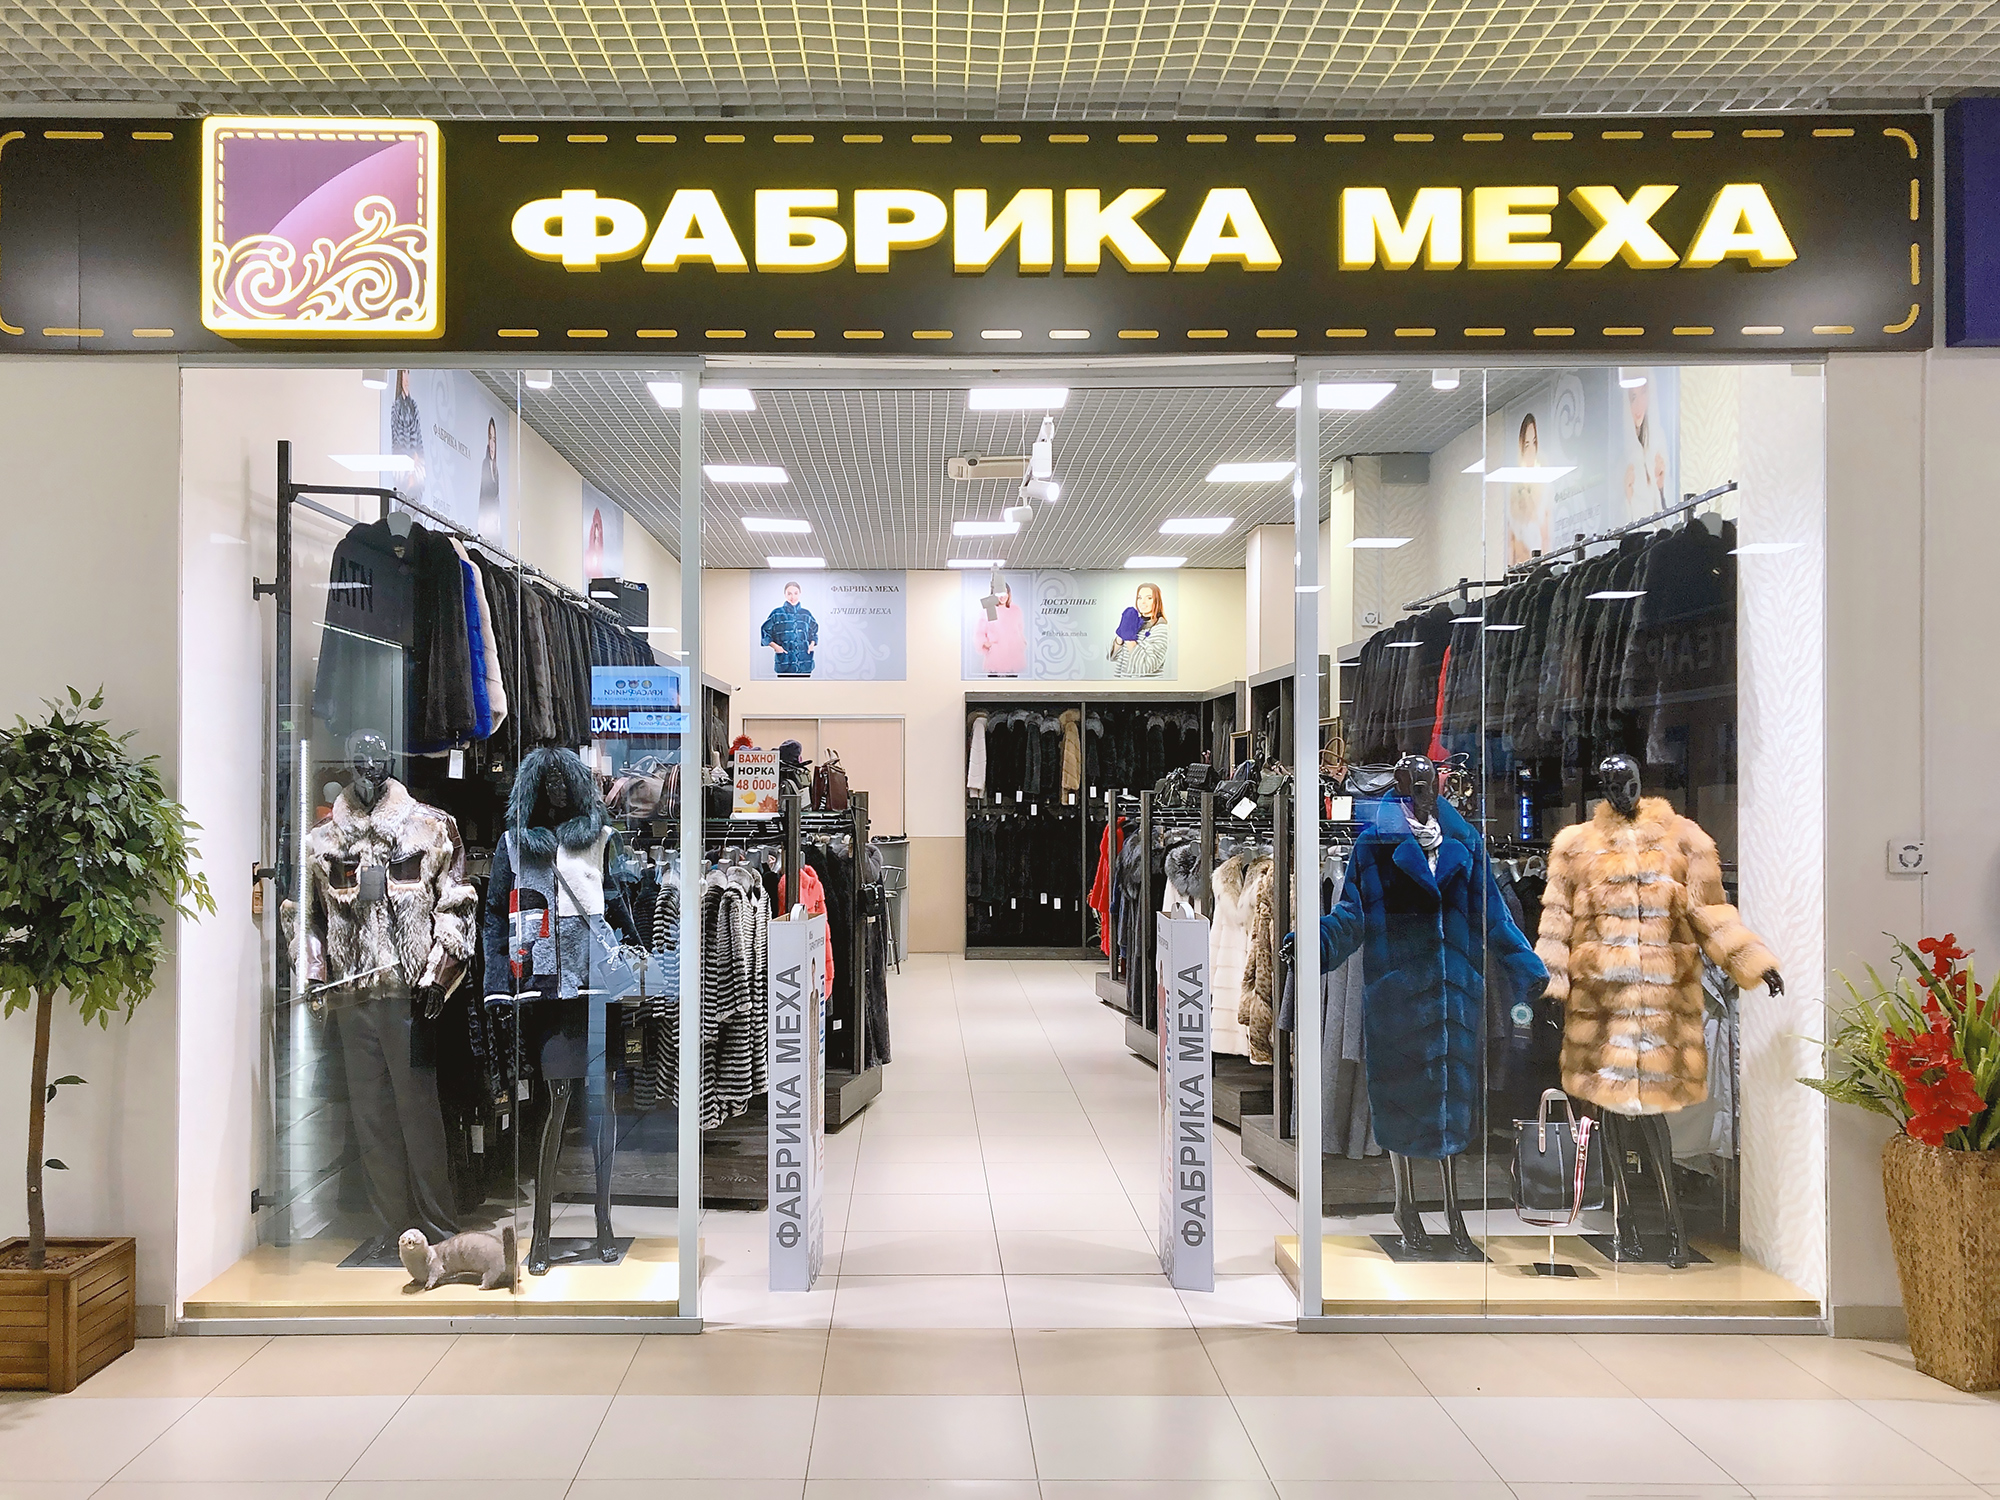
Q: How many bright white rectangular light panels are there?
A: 11